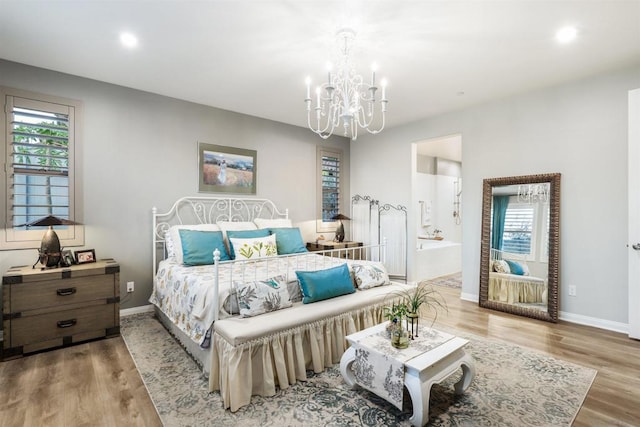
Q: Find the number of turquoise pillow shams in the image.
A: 4